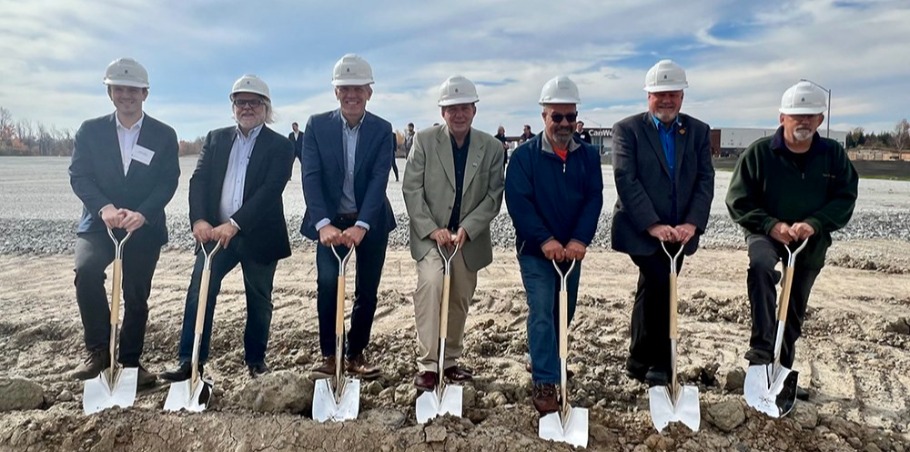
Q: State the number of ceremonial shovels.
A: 7